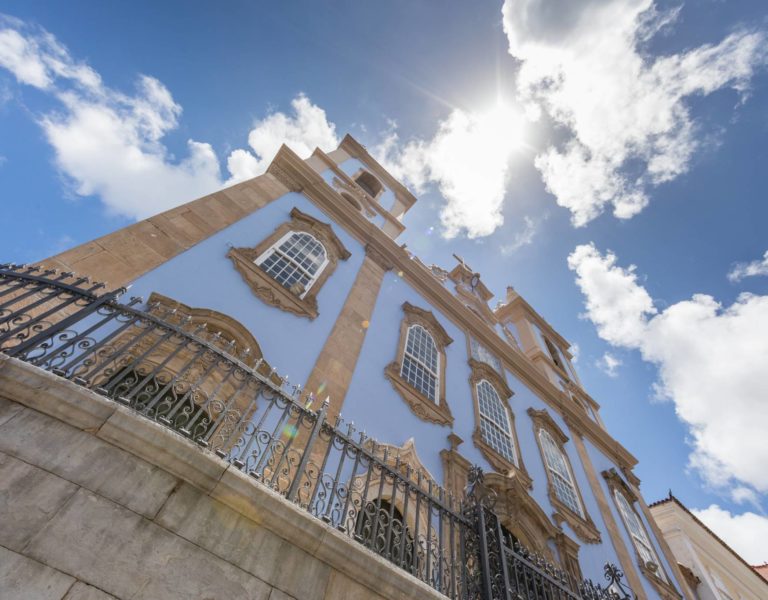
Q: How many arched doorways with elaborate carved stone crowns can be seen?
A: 3